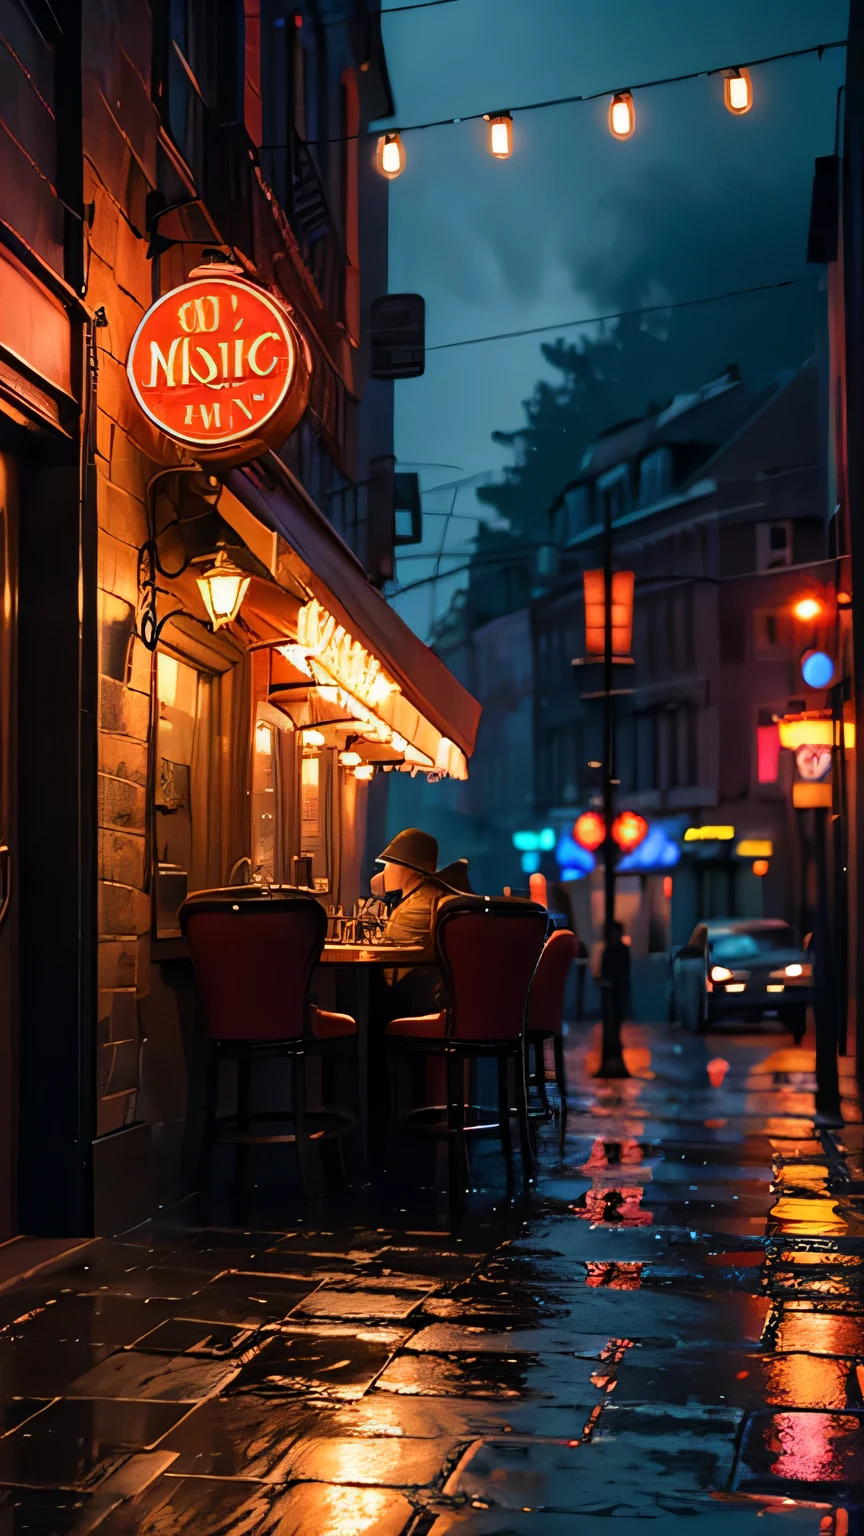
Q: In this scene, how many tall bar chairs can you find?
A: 3